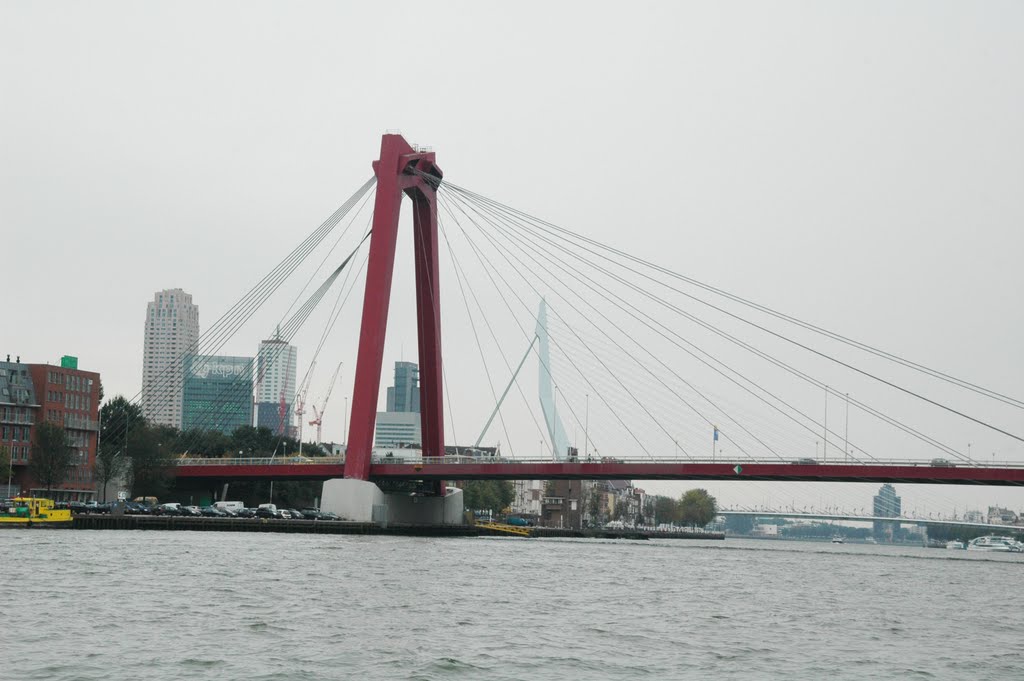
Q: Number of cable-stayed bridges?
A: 2